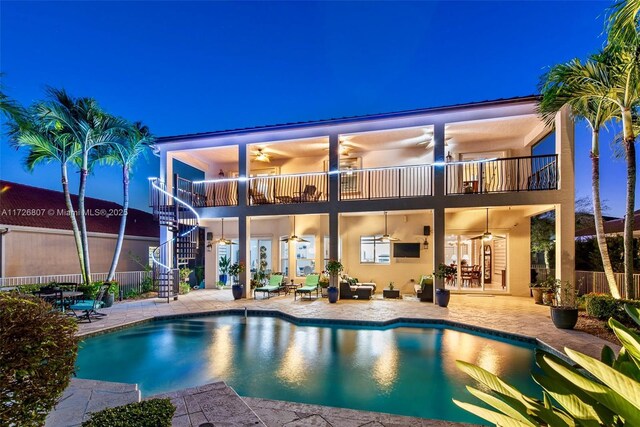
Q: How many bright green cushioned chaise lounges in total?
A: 2